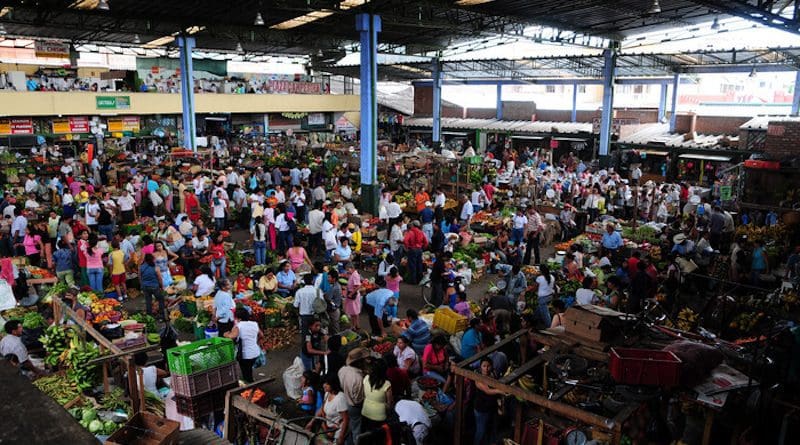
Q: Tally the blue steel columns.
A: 9